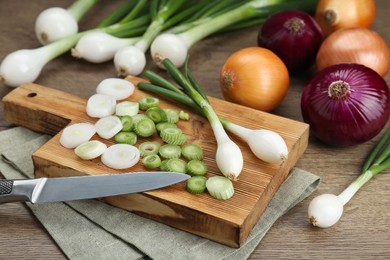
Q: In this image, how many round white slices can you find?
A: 7